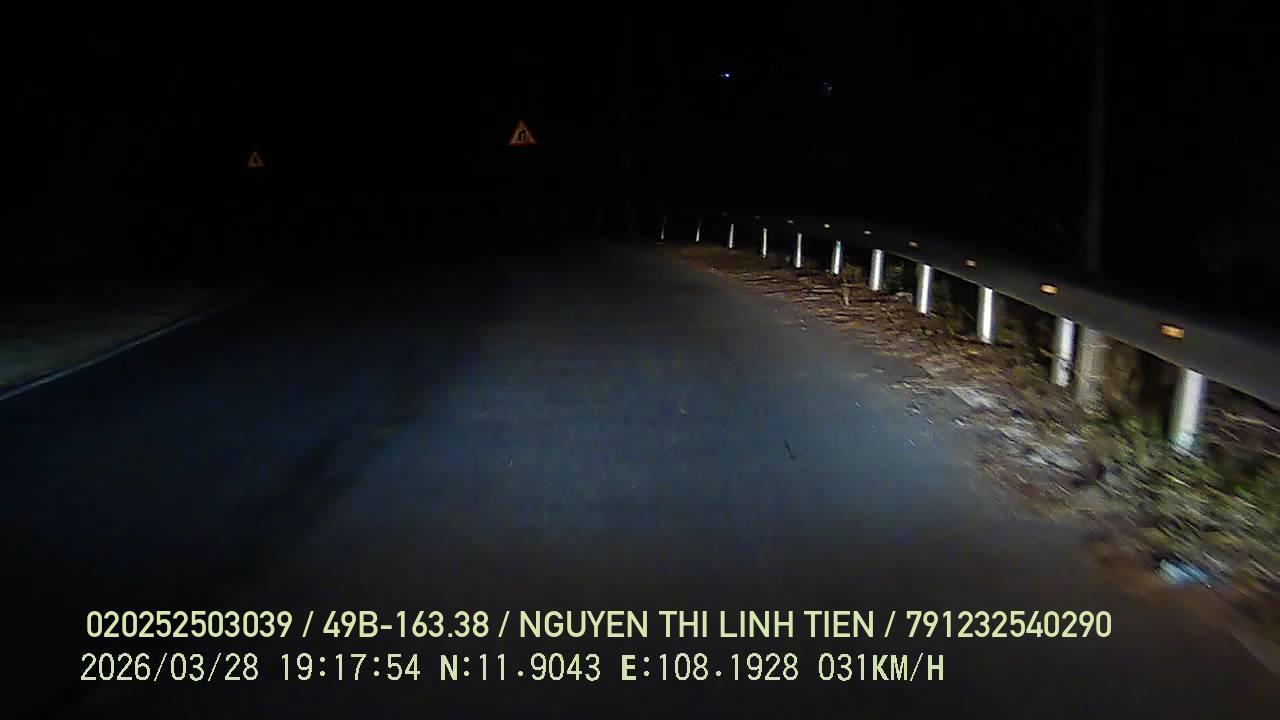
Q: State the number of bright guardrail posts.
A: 11